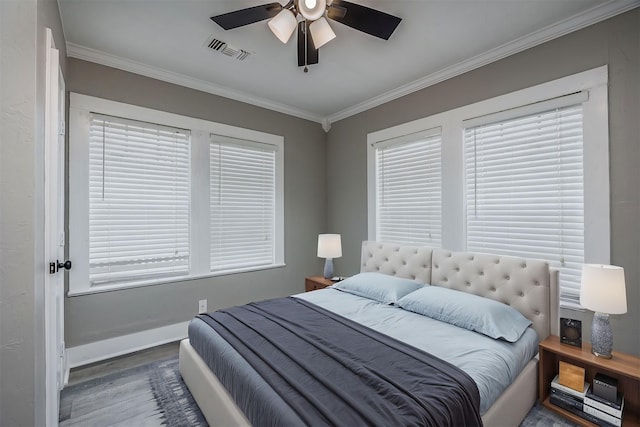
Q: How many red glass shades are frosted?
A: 0